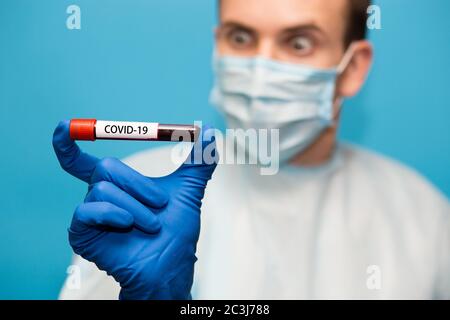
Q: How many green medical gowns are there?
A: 0